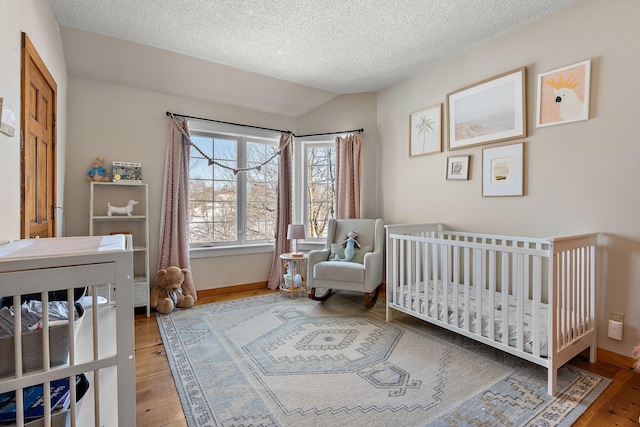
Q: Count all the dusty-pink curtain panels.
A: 3